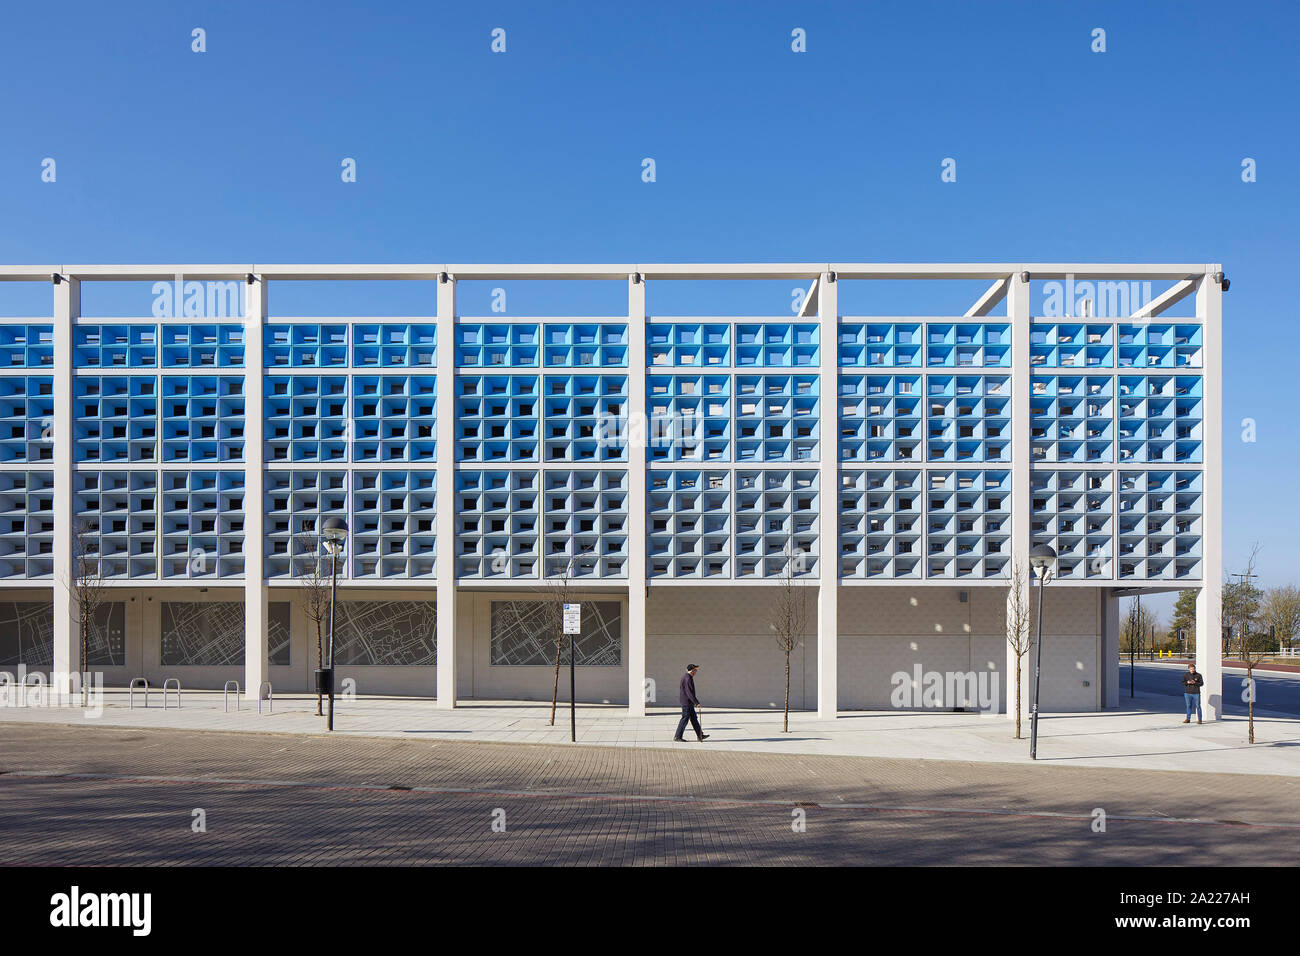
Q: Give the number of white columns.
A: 7